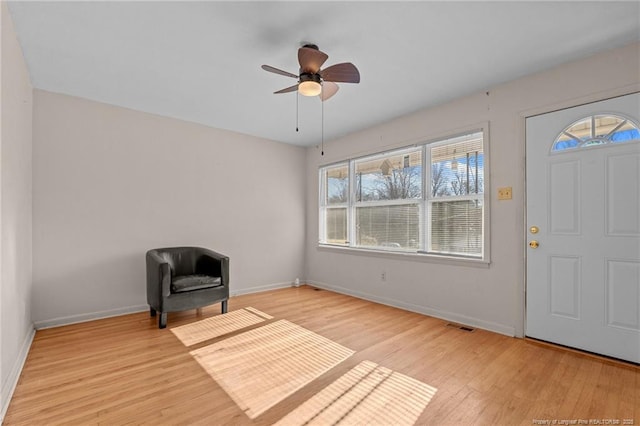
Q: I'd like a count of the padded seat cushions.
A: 1